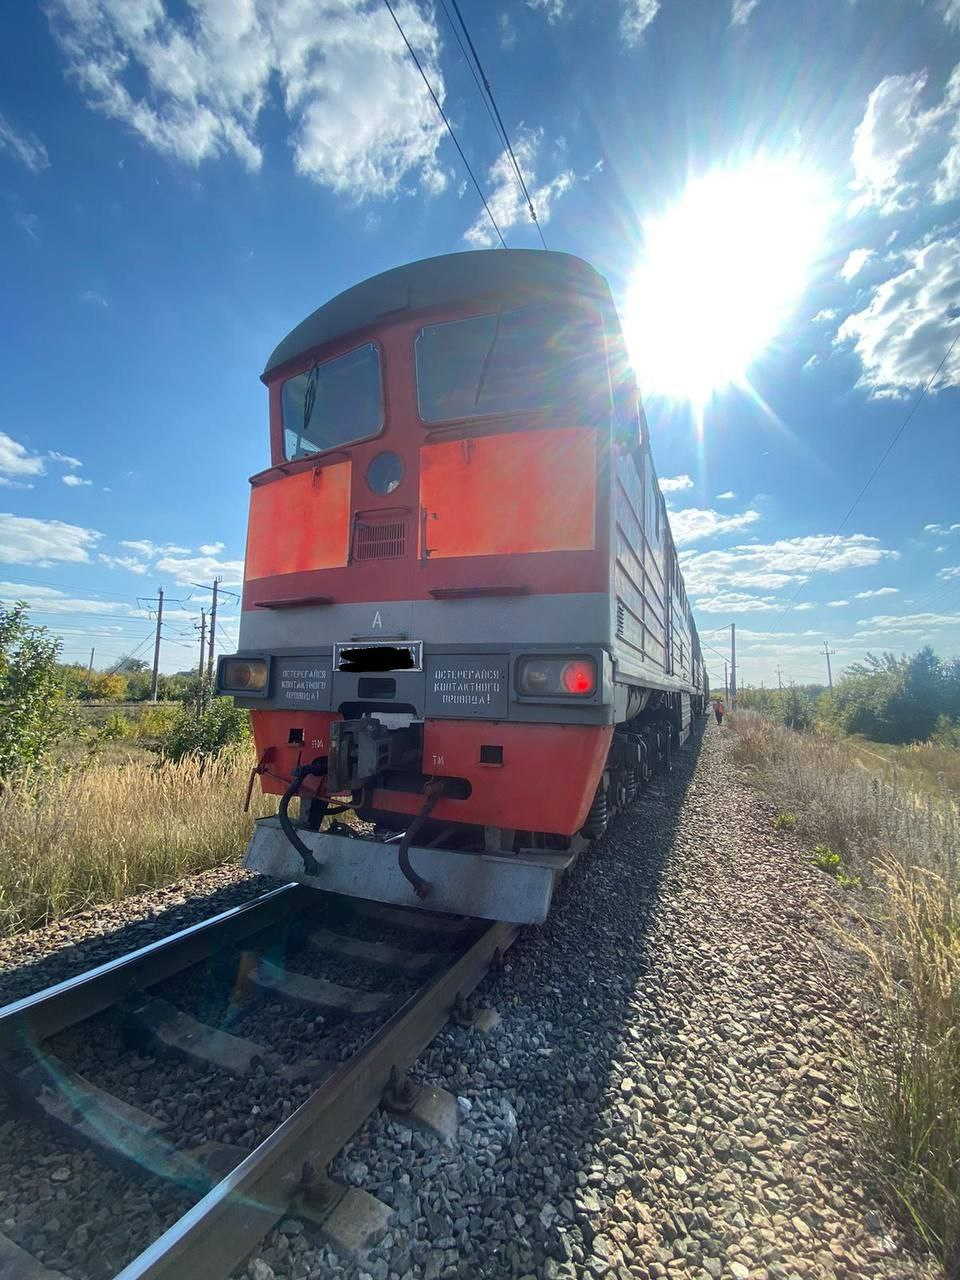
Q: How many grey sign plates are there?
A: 2